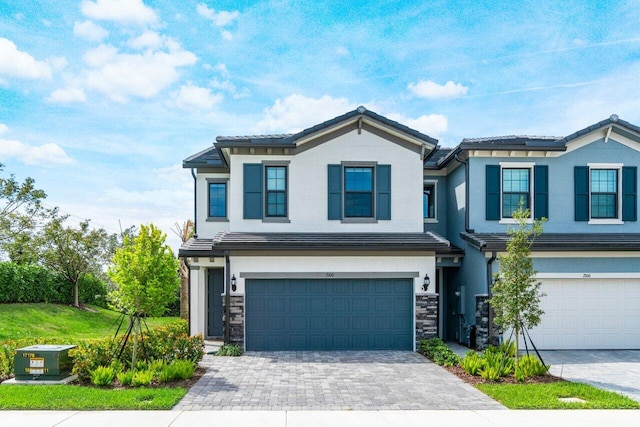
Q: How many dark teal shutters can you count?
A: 7